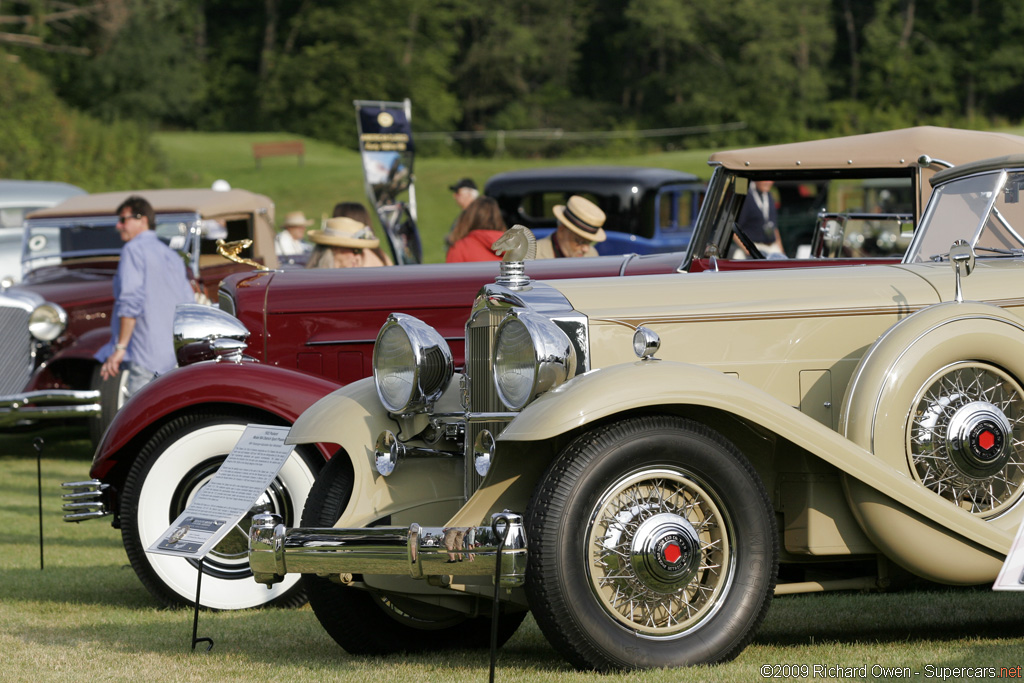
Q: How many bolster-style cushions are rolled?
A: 0